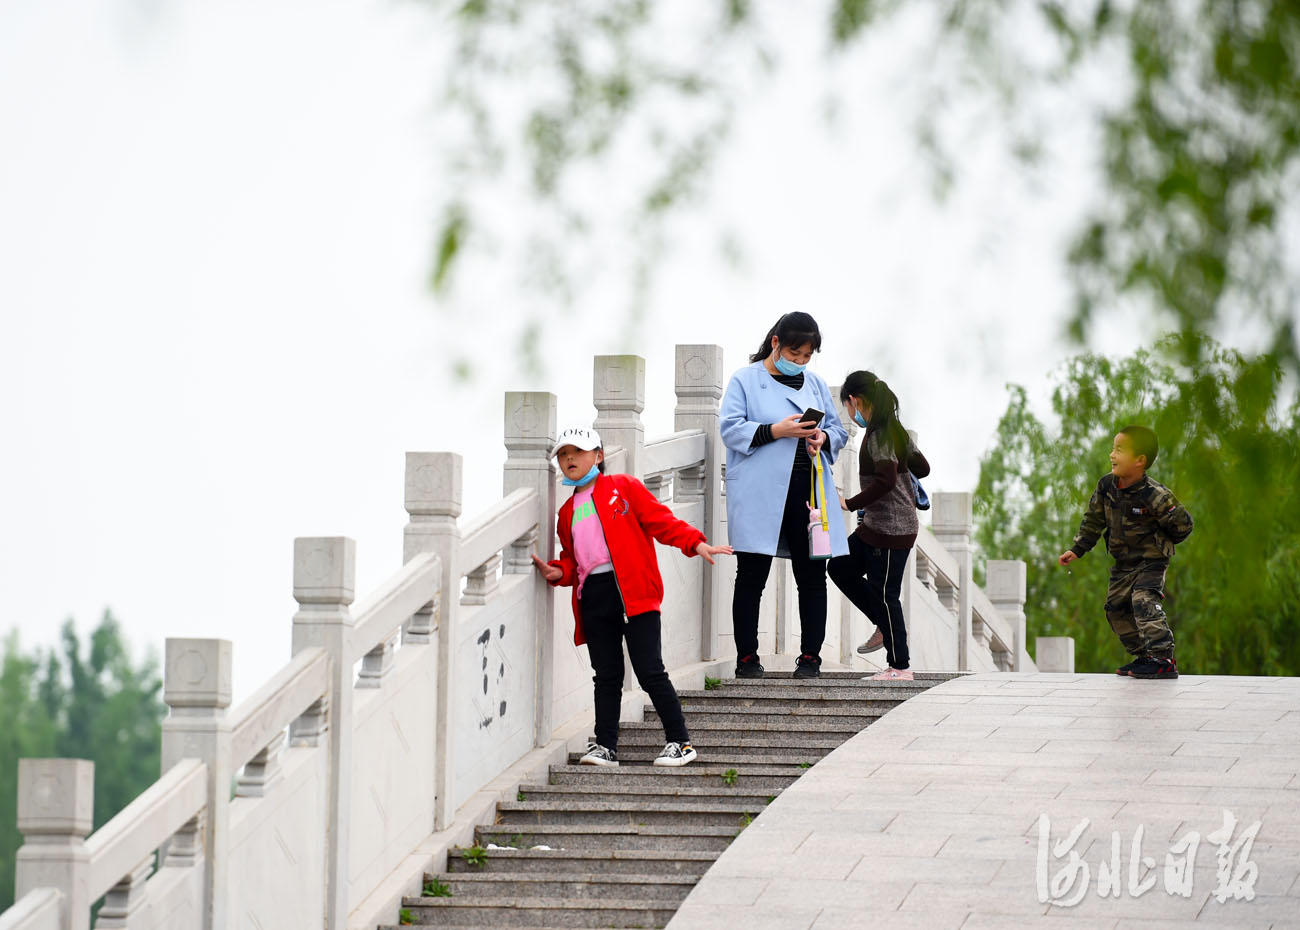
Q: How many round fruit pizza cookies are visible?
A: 0